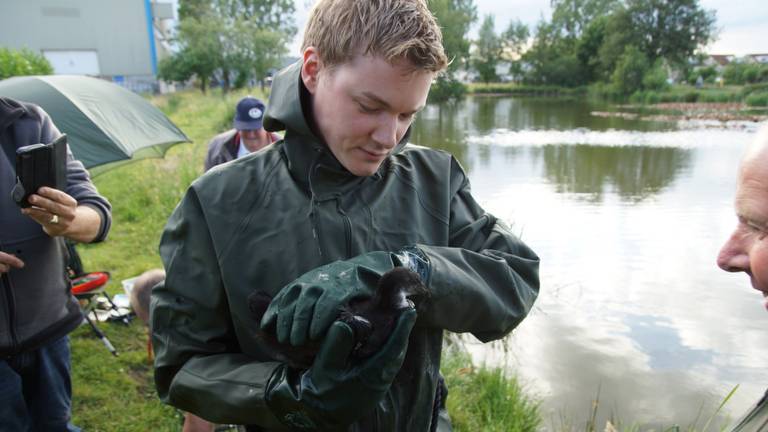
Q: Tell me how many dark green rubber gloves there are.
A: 2